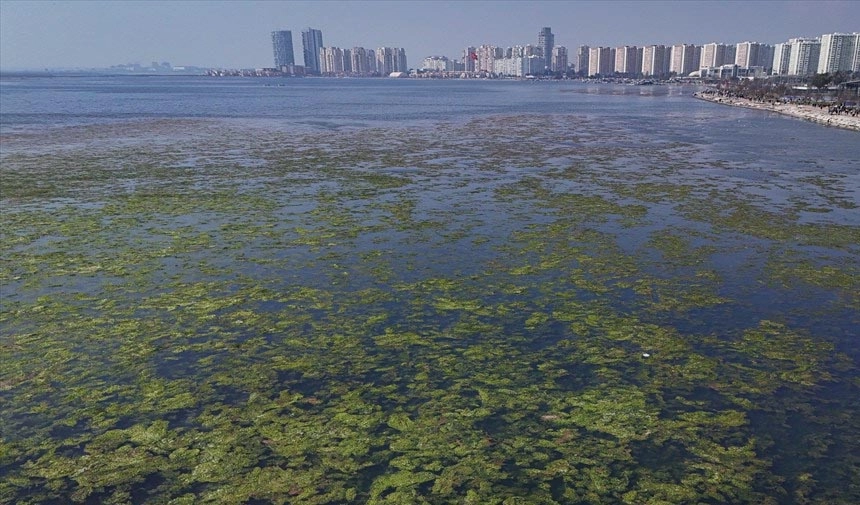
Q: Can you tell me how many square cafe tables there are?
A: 0